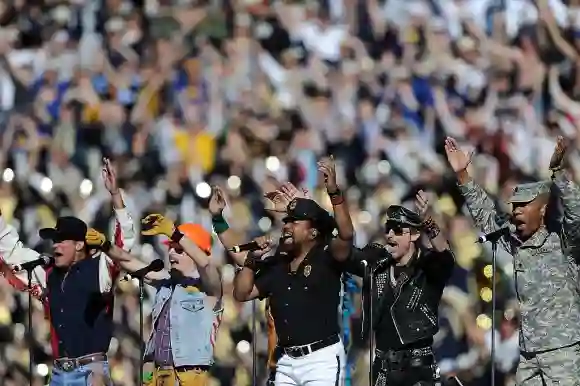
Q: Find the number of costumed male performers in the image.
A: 5